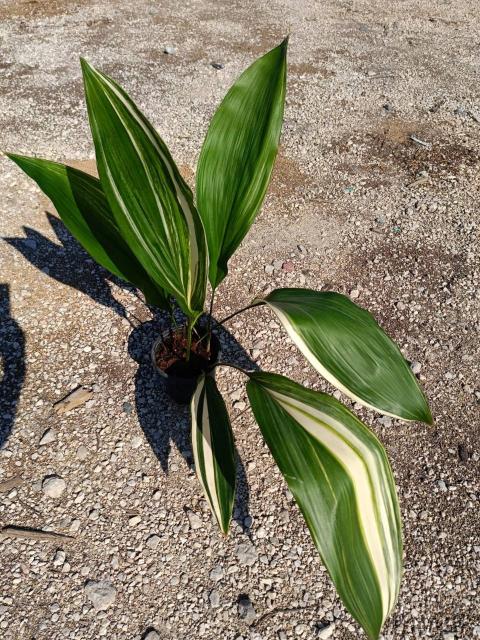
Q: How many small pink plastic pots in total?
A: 0